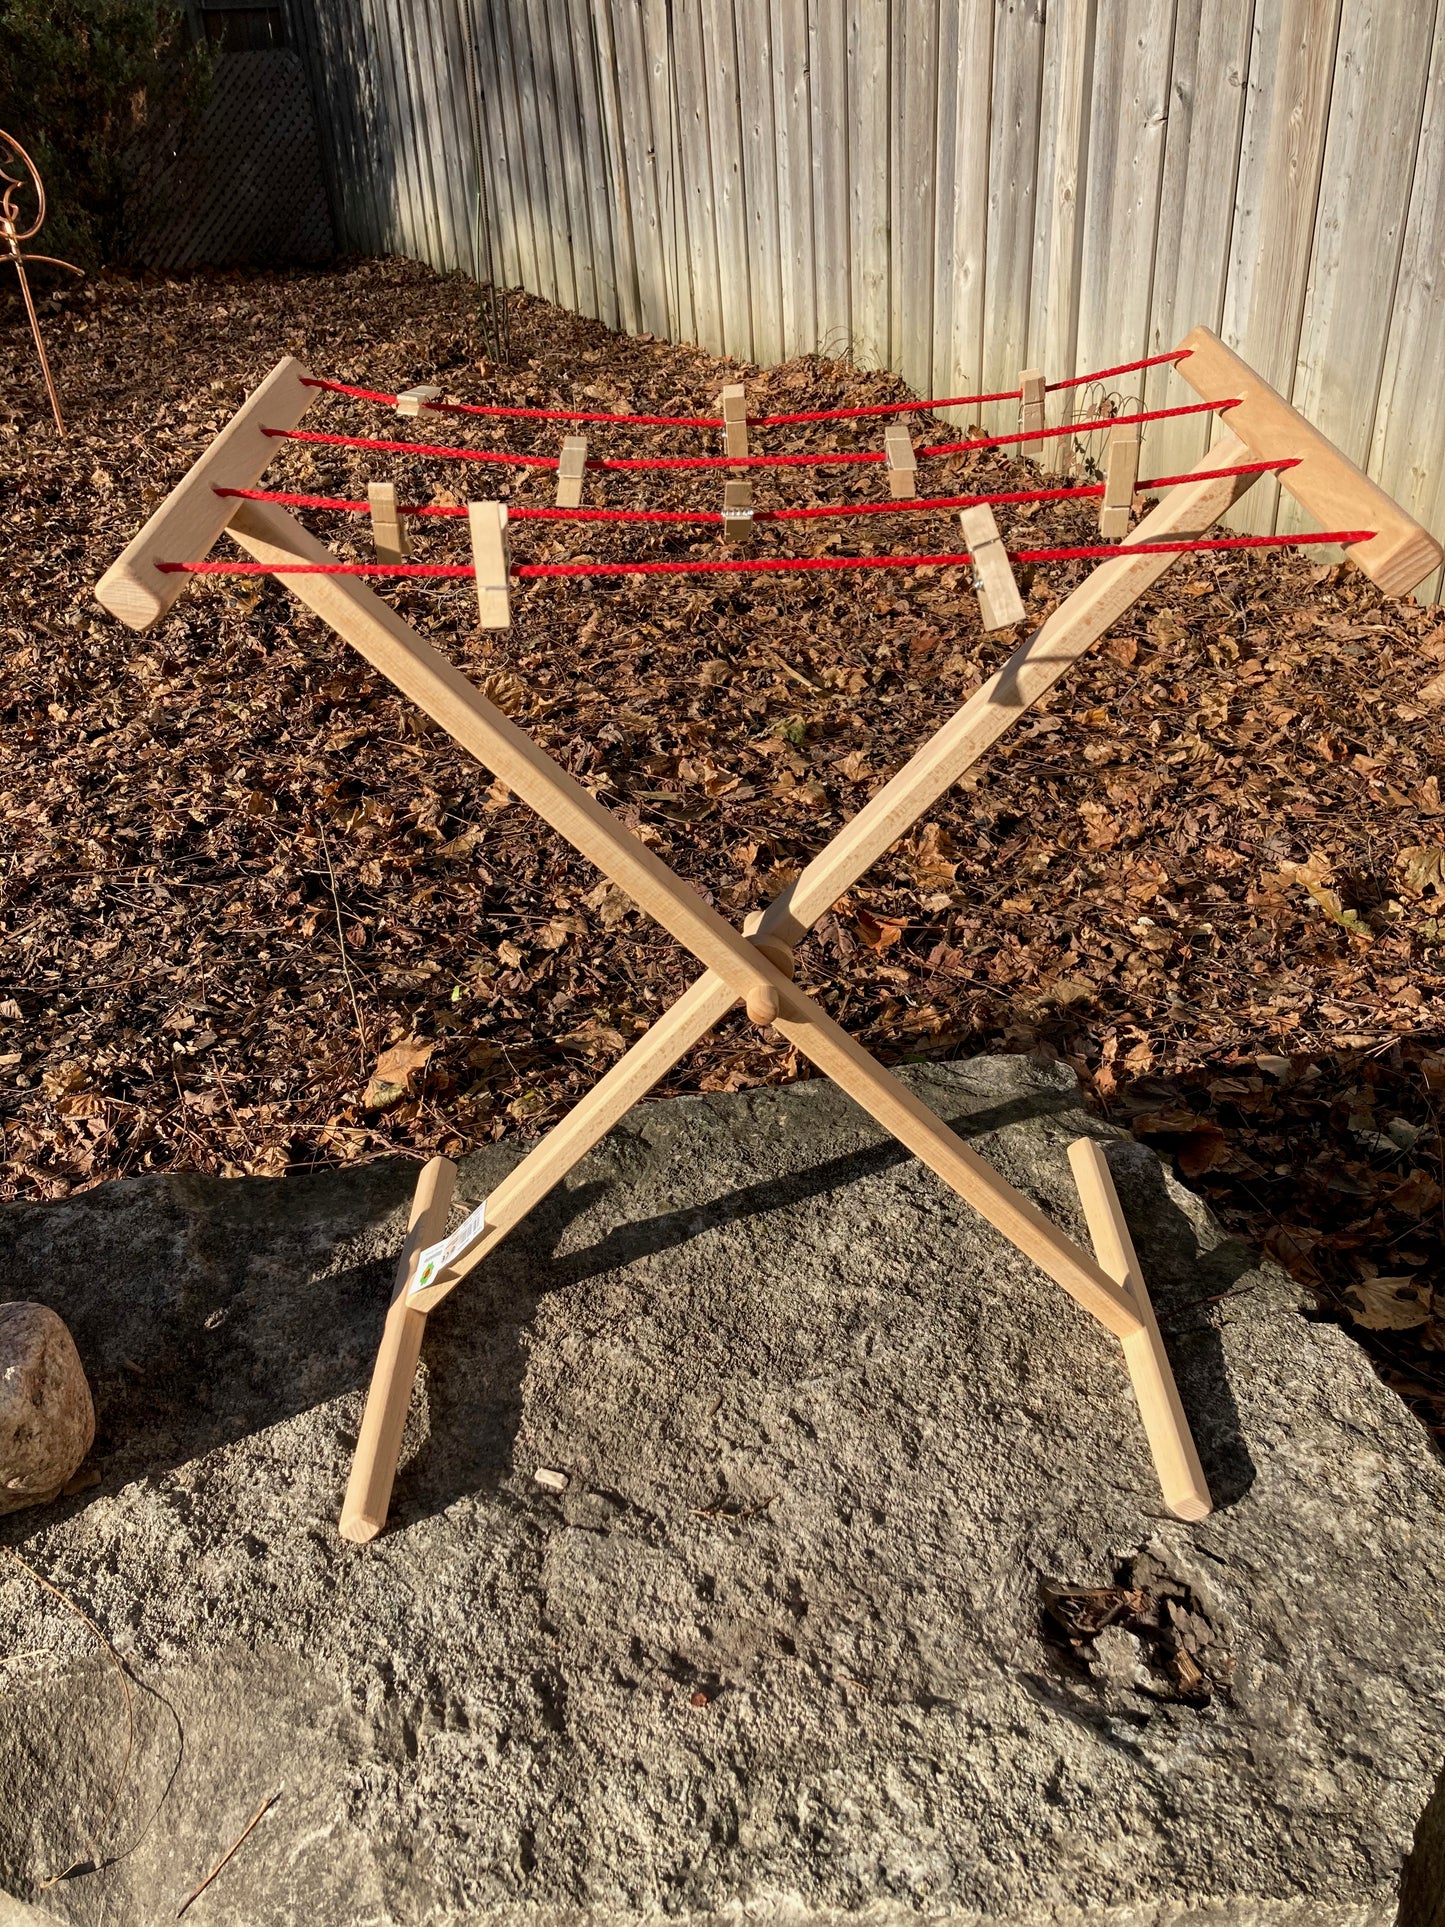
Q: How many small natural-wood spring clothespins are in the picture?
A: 10